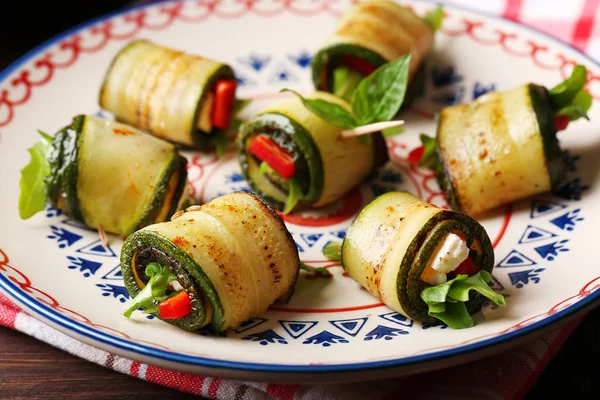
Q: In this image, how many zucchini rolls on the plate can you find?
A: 7